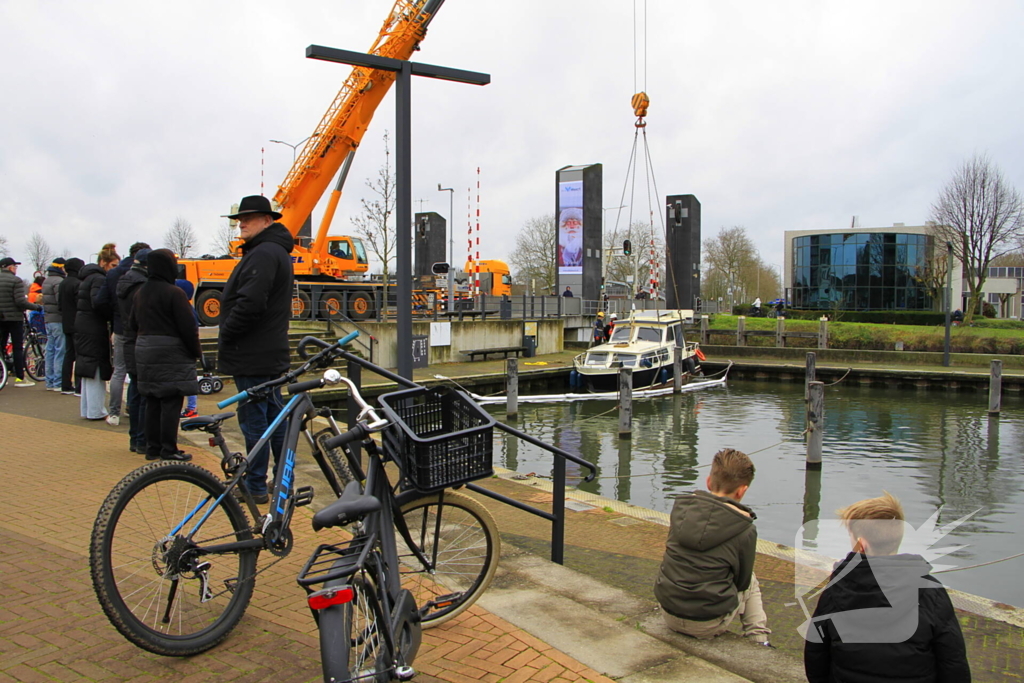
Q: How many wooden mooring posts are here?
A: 6